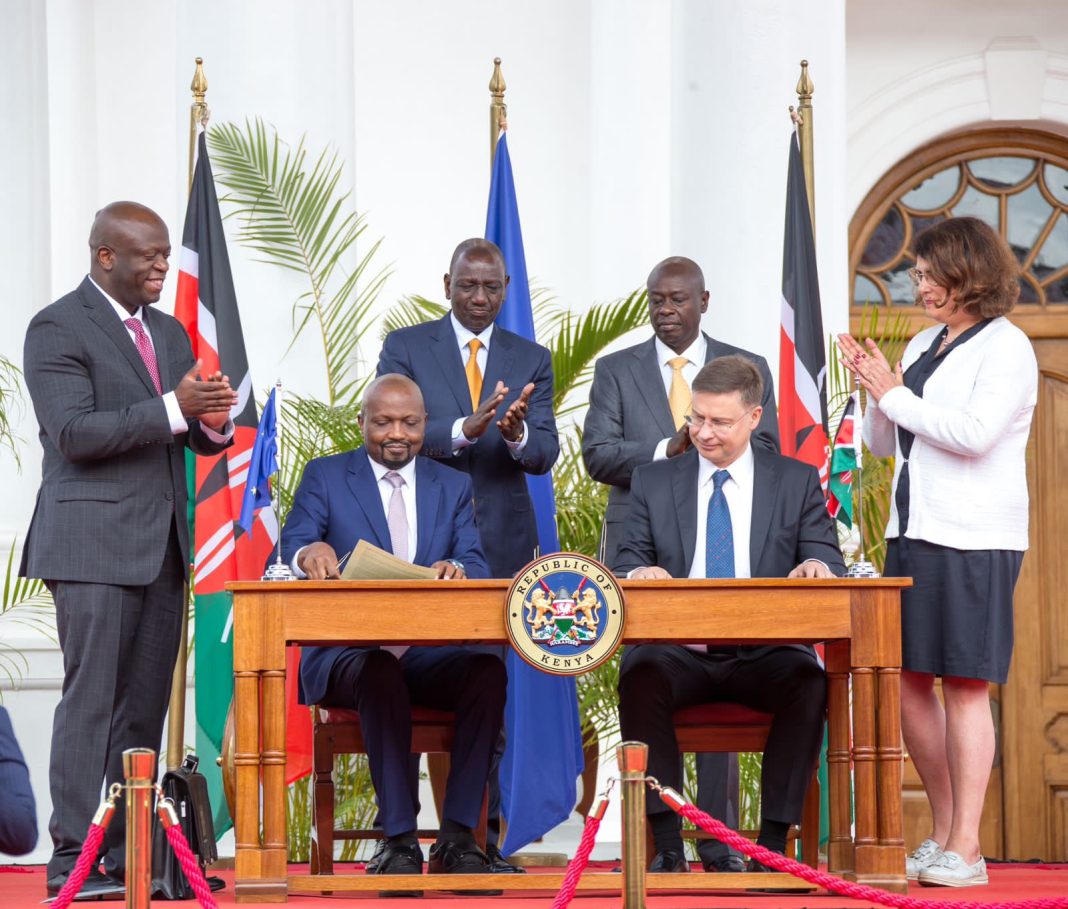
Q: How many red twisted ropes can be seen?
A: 4